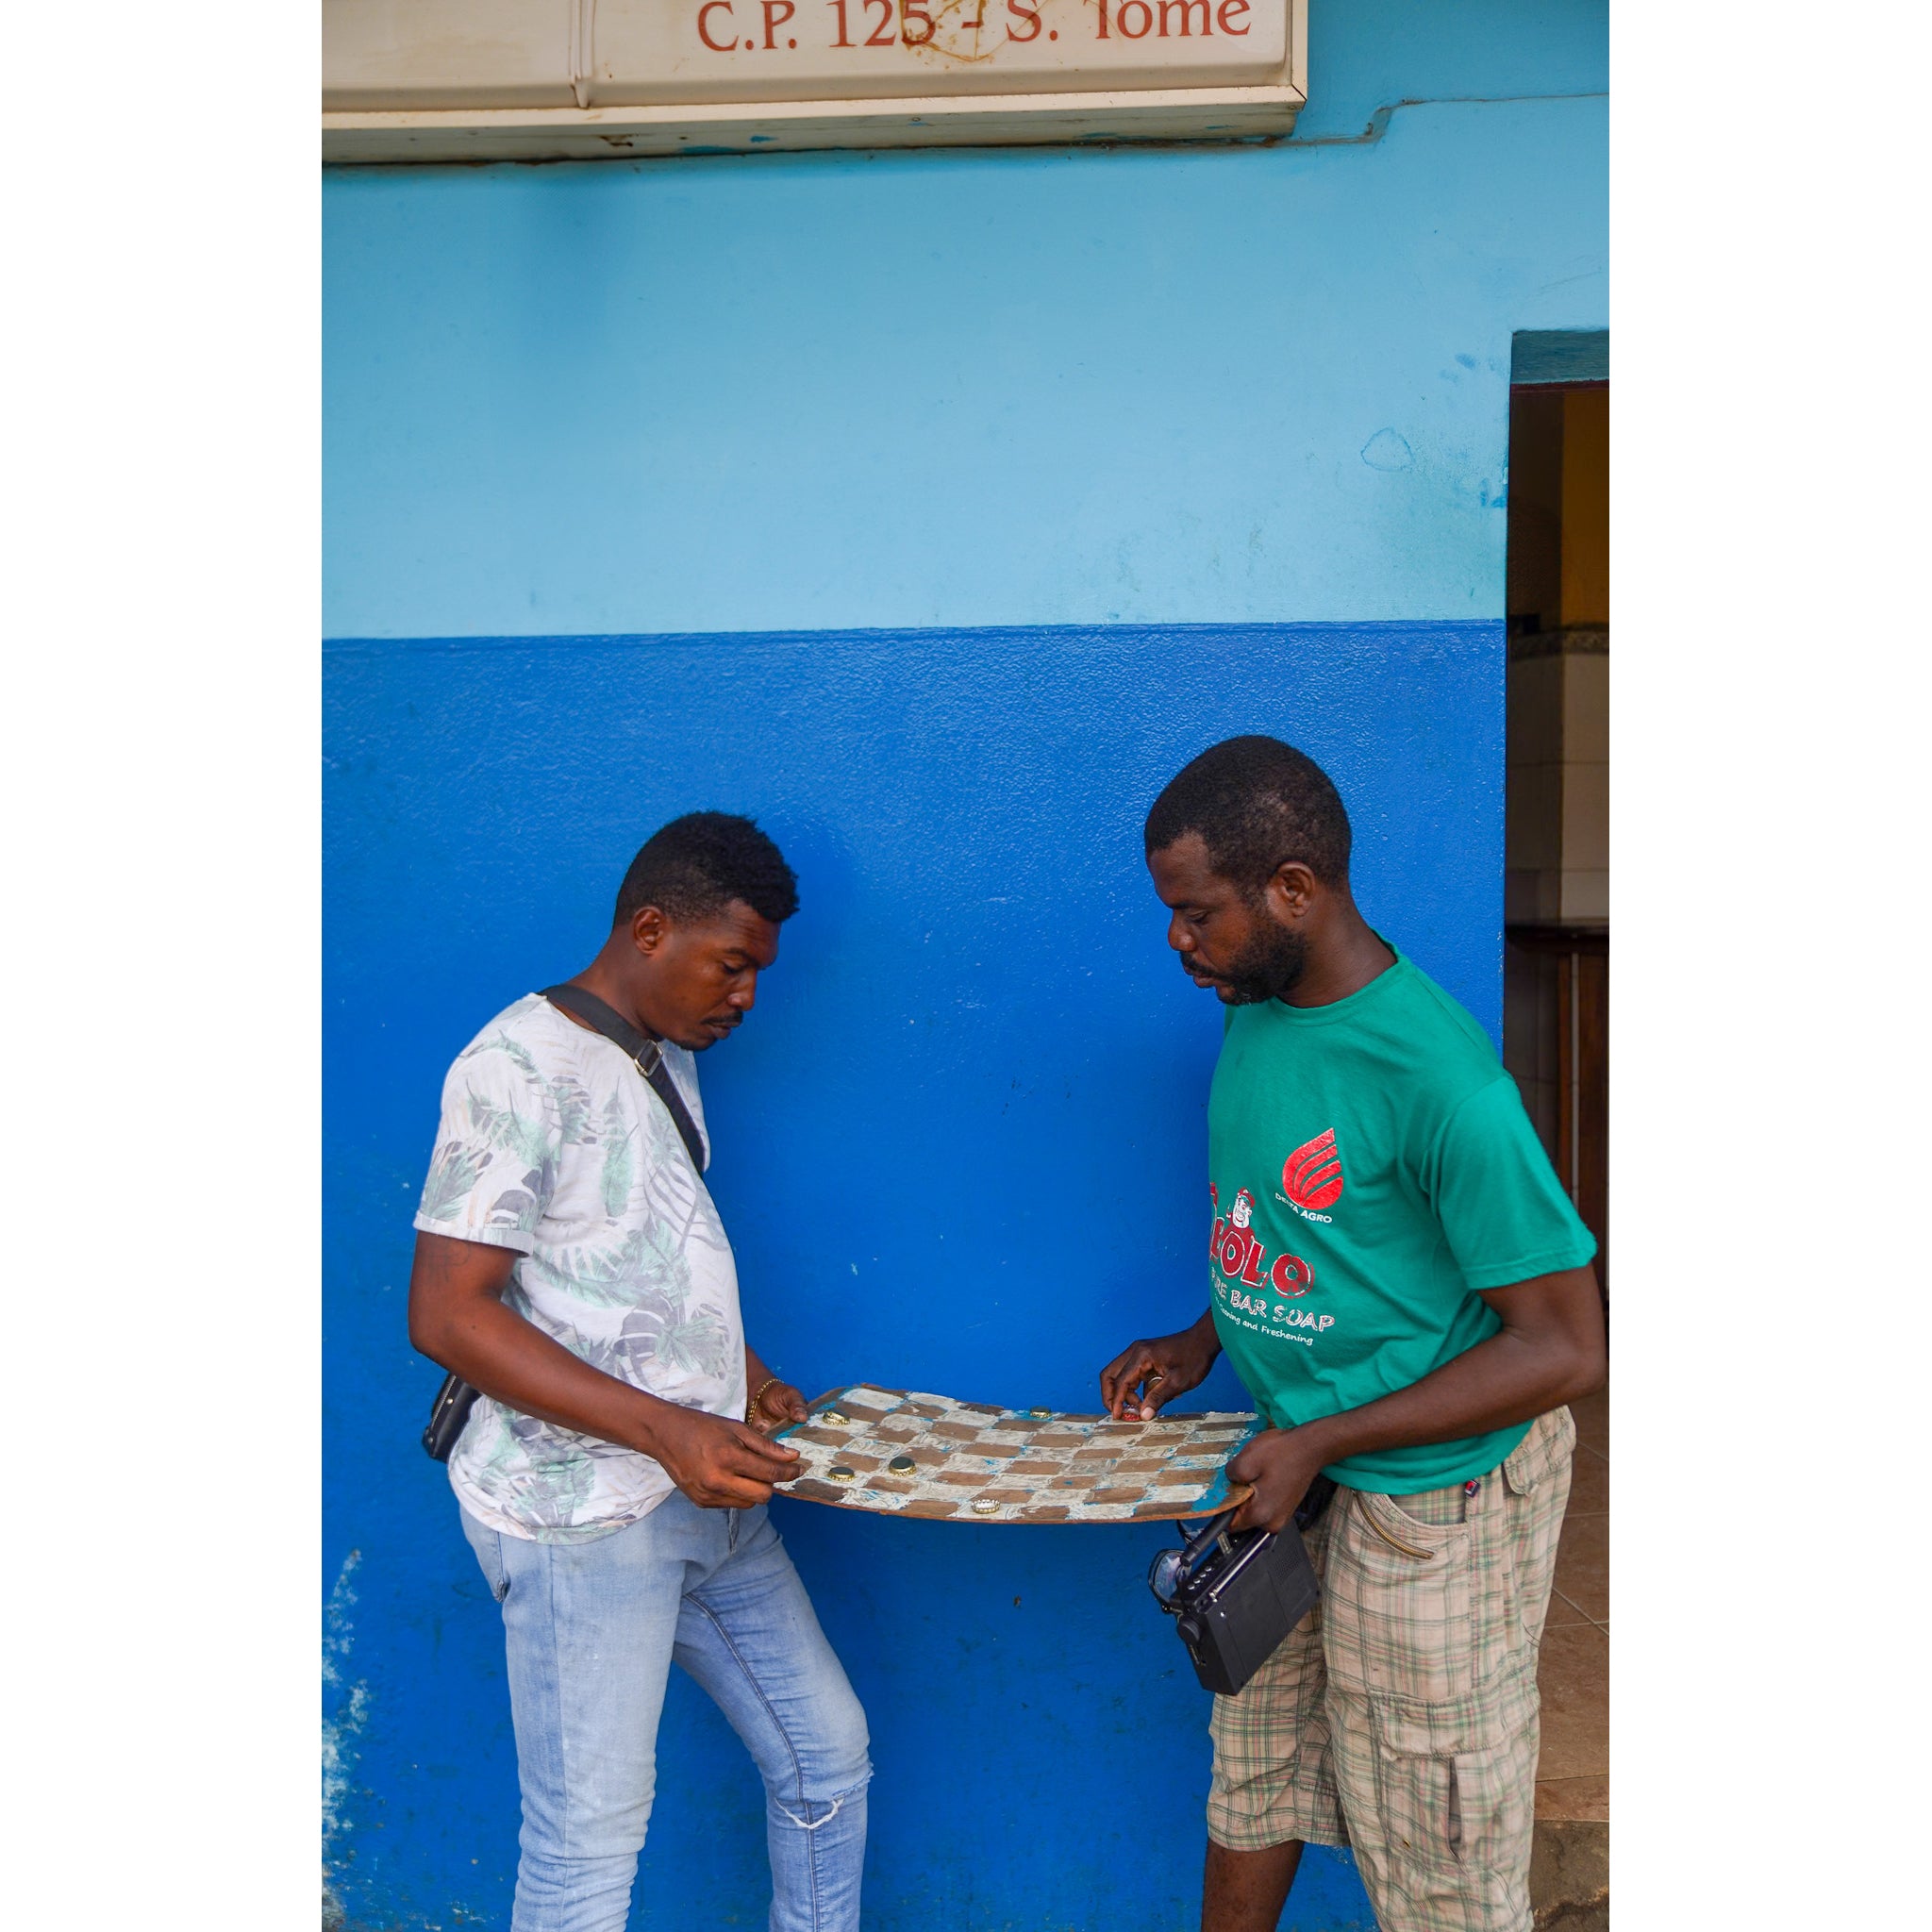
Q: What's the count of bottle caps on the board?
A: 6